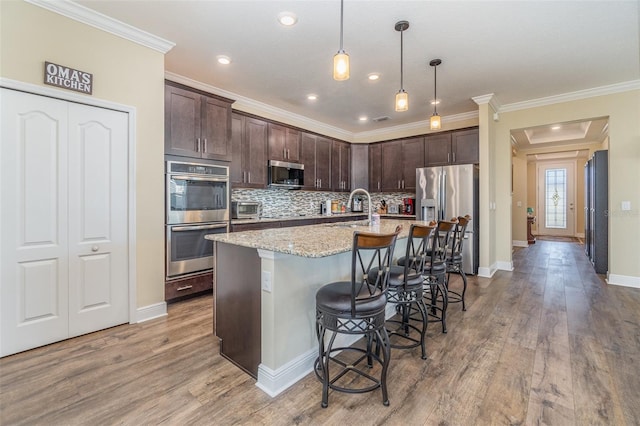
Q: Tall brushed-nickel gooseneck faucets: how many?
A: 1